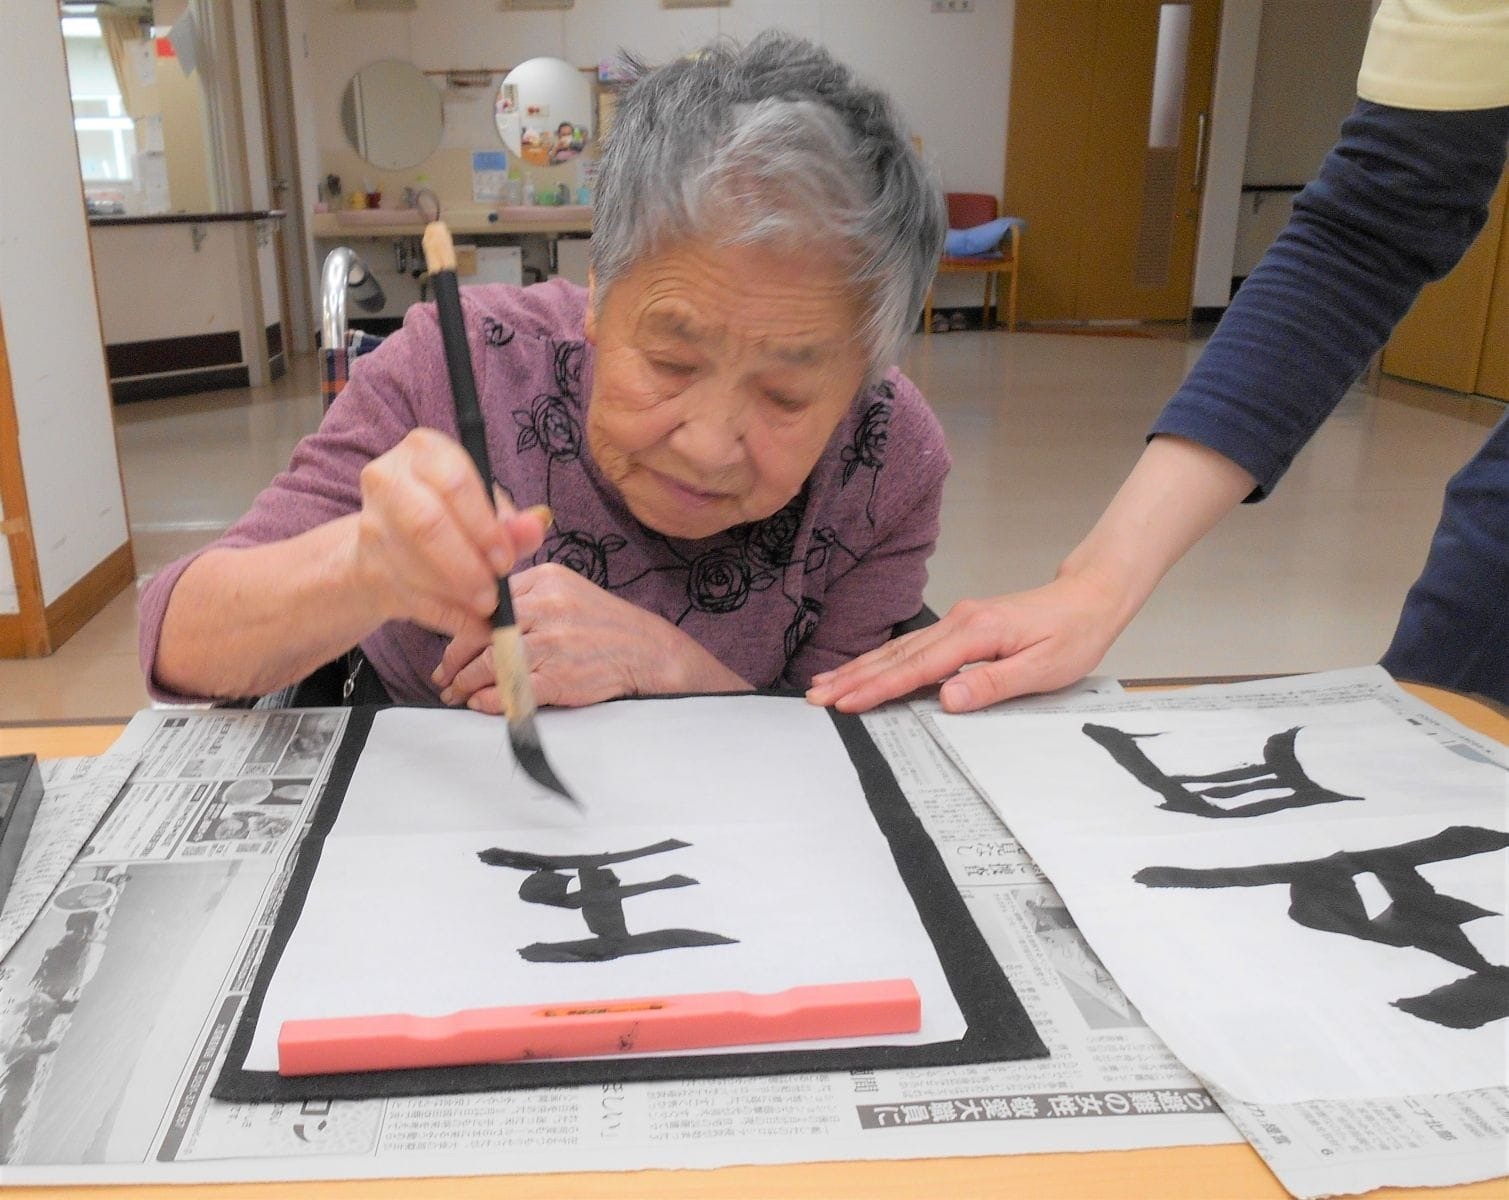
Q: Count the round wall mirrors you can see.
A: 2